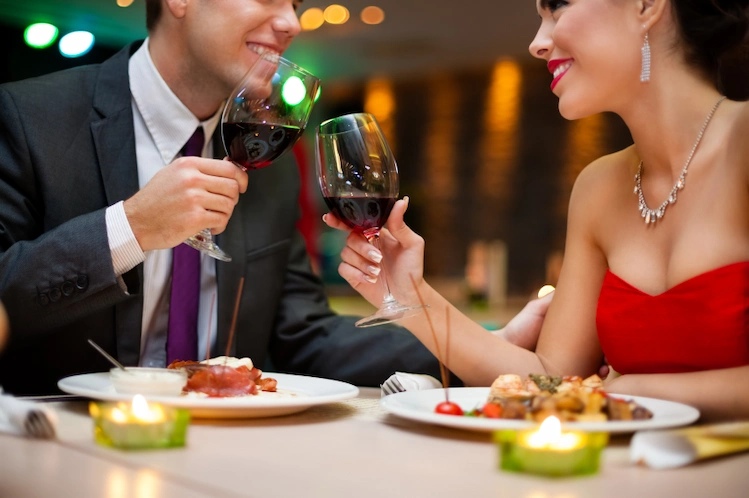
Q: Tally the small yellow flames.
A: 2